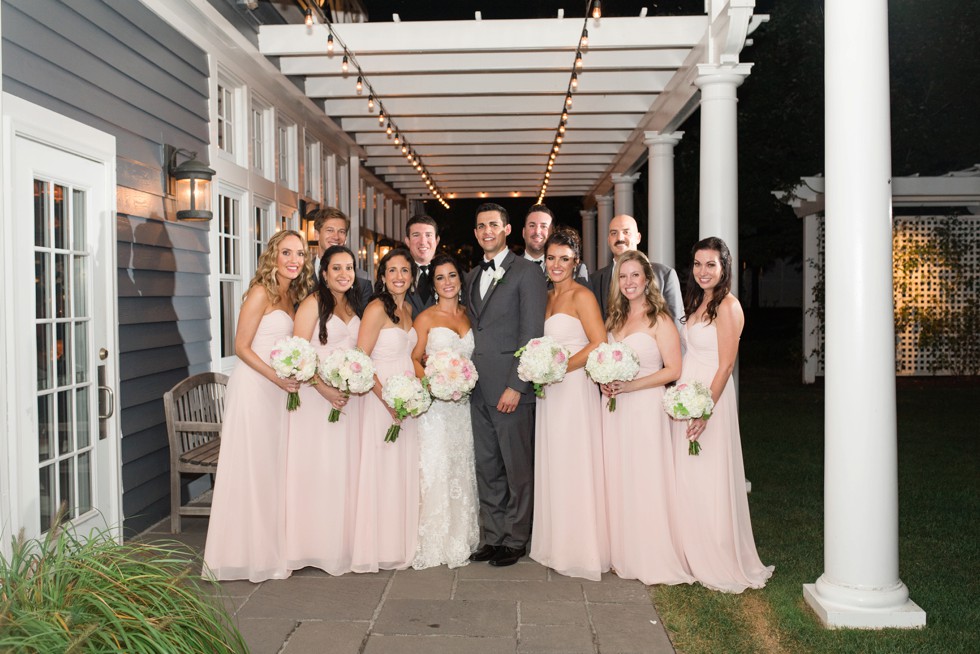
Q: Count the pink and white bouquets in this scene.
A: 7